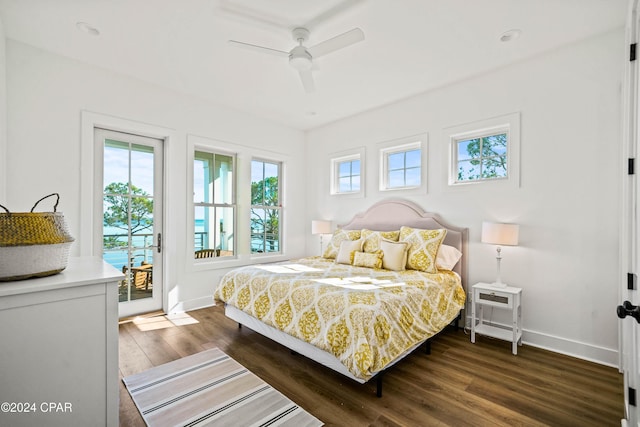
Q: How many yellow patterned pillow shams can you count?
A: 3